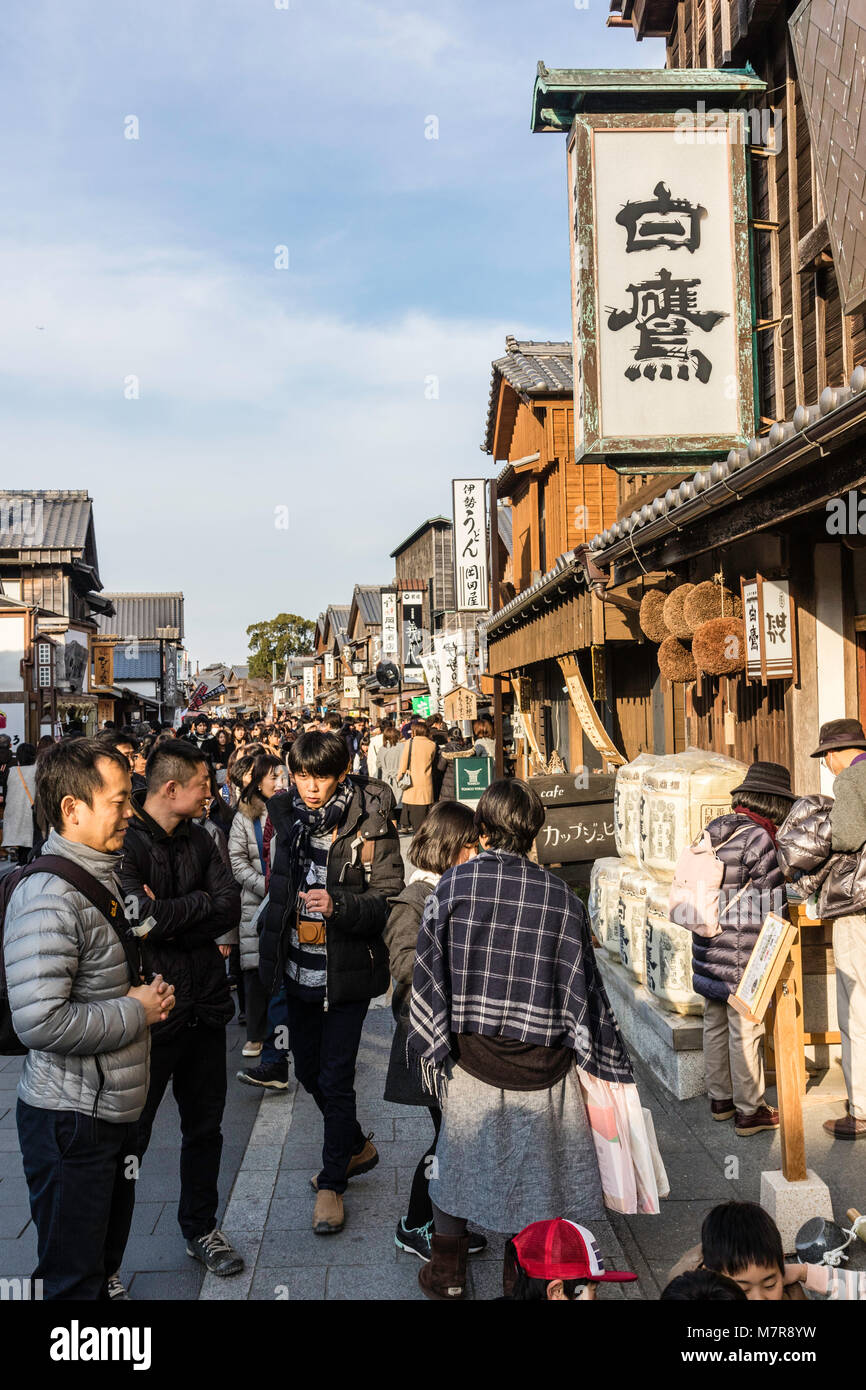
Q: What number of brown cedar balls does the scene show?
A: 5